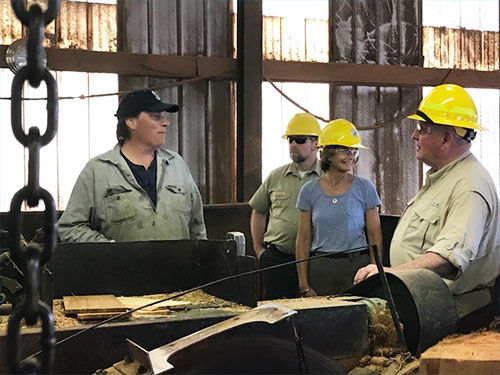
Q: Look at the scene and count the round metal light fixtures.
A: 1